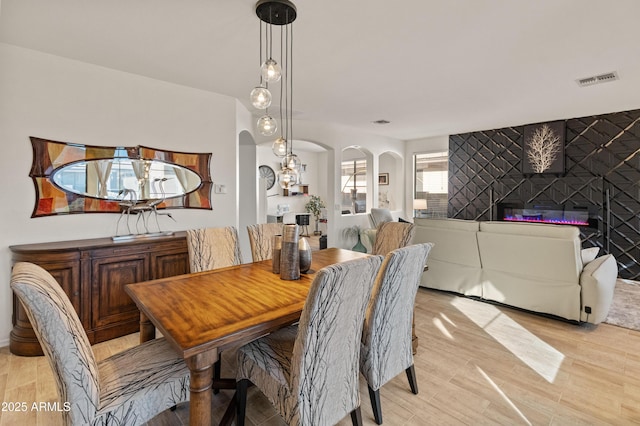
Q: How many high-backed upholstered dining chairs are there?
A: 6